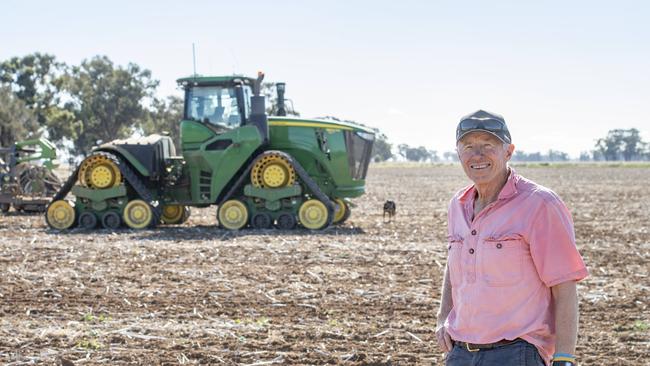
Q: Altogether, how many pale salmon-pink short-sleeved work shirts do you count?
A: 1